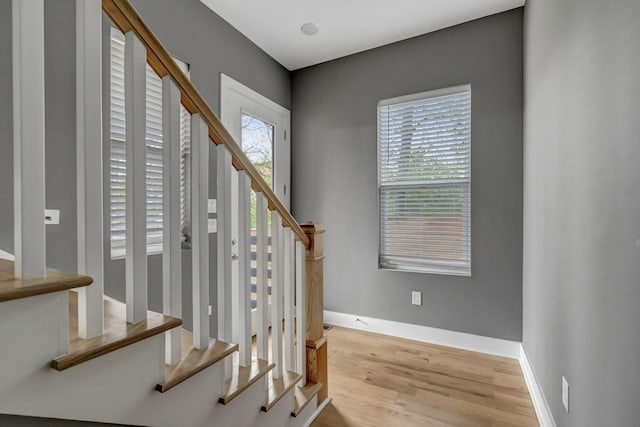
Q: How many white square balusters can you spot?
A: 11